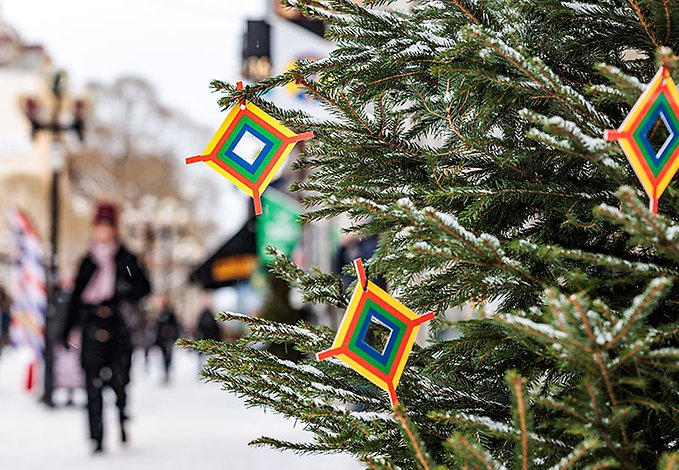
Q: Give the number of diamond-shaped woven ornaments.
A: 3